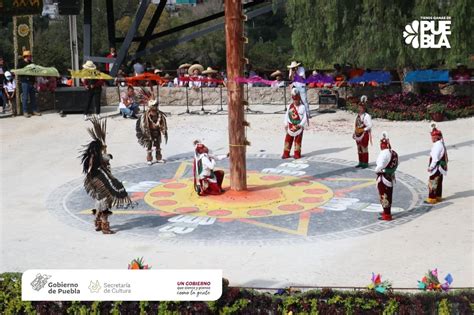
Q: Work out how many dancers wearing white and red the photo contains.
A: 5